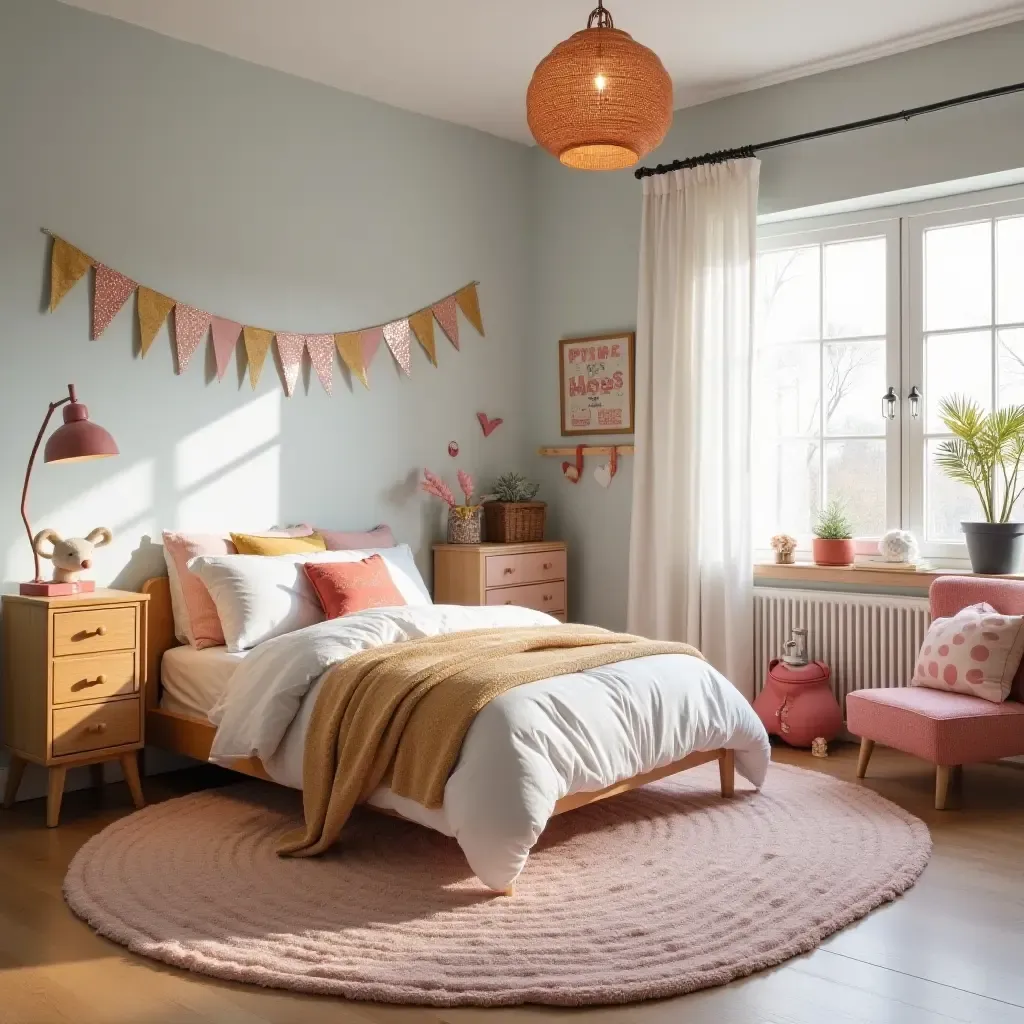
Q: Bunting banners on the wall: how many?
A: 14